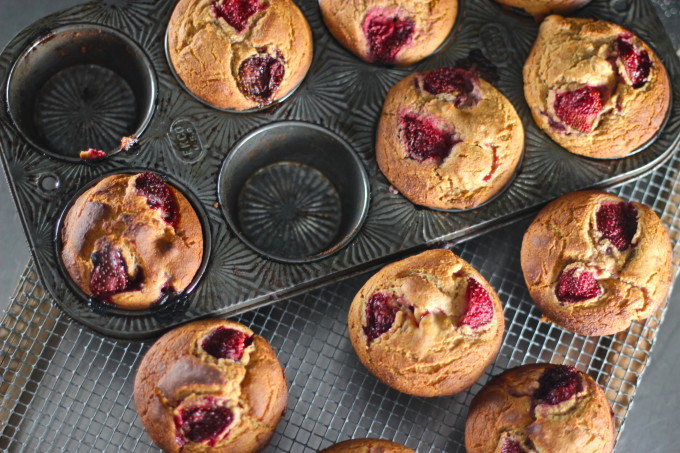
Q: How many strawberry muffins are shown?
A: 11